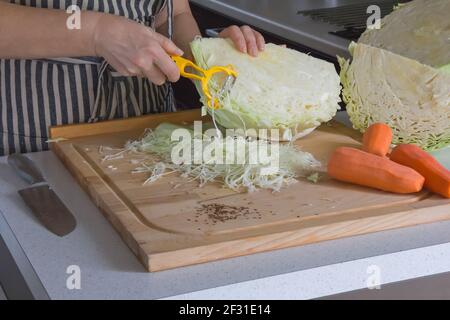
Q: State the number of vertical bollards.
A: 0